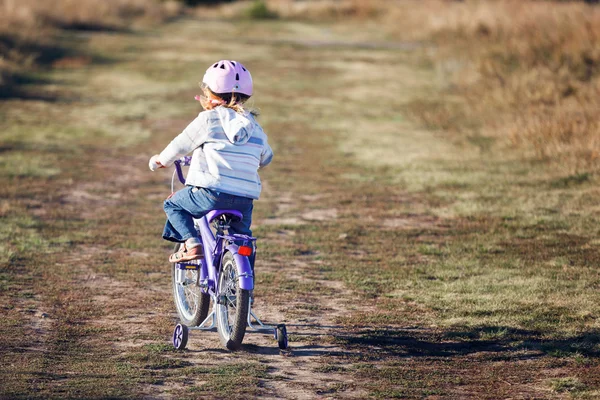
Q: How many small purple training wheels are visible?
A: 2